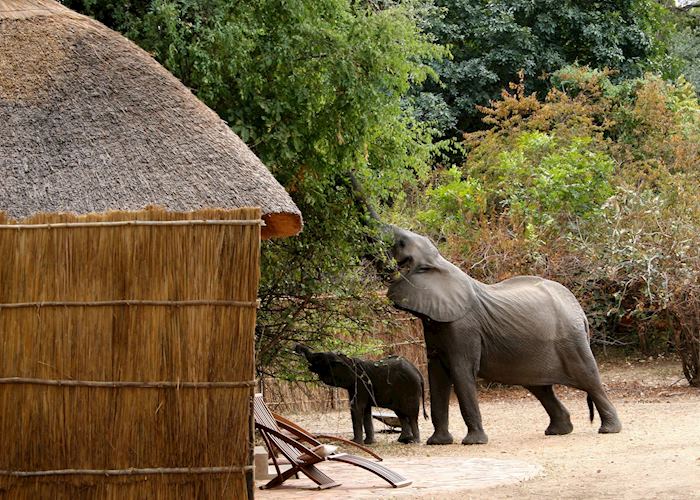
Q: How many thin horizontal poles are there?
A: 4